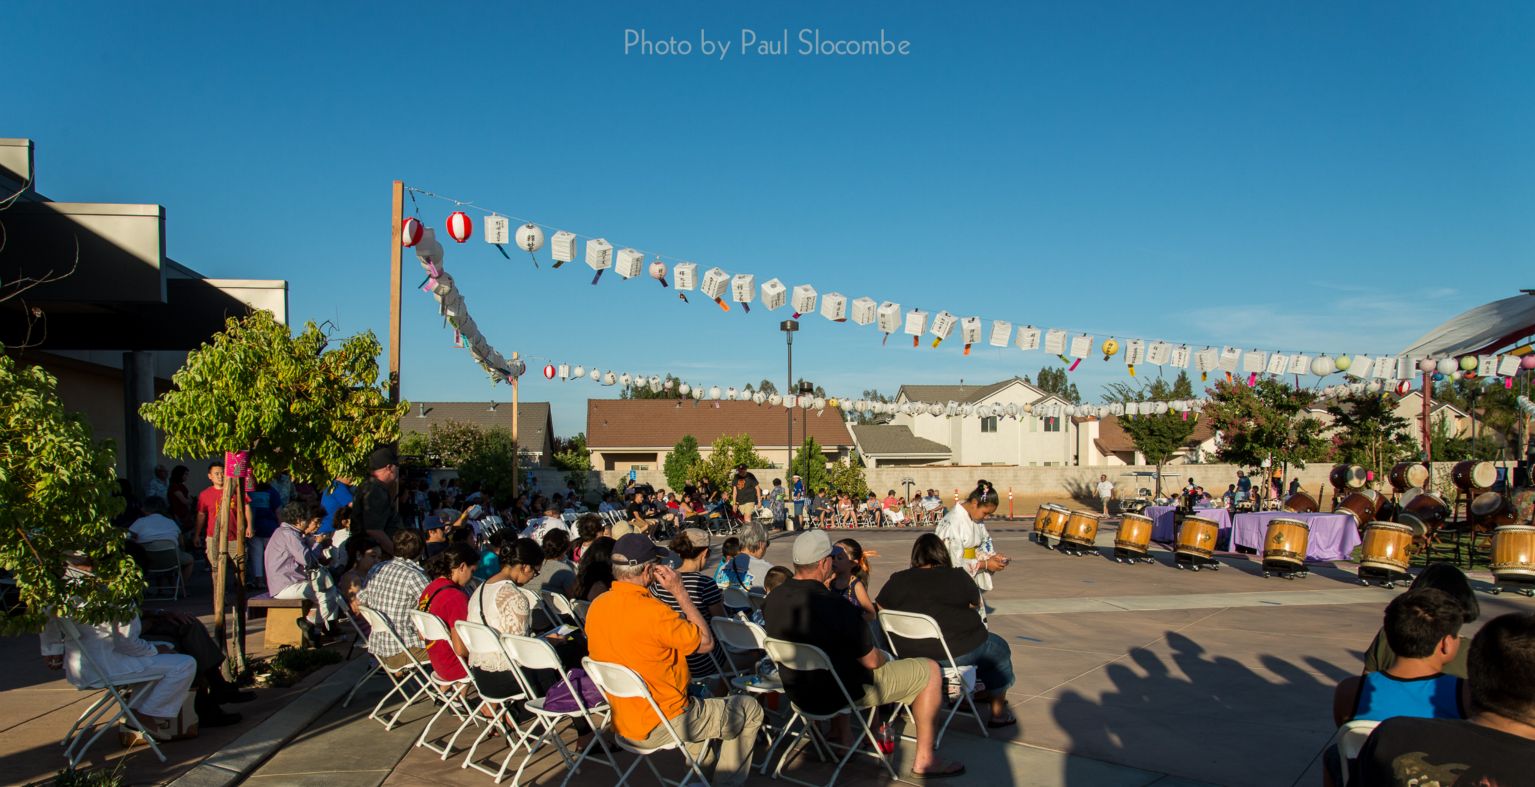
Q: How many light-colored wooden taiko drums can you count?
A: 8